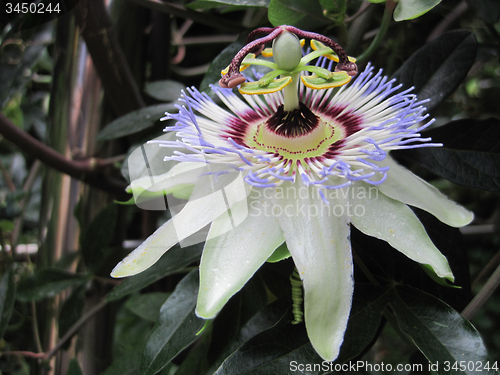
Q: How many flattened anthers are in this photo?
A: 5